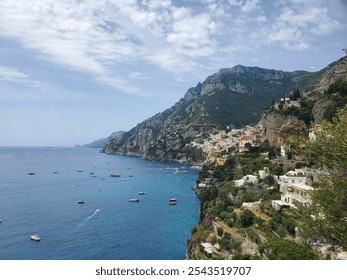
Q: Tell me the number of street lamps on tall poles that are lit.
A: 0